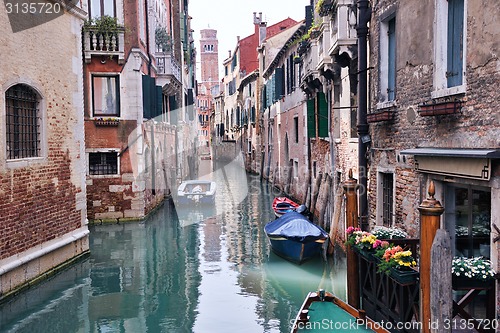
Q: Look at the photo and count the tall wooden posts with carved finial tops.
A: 2